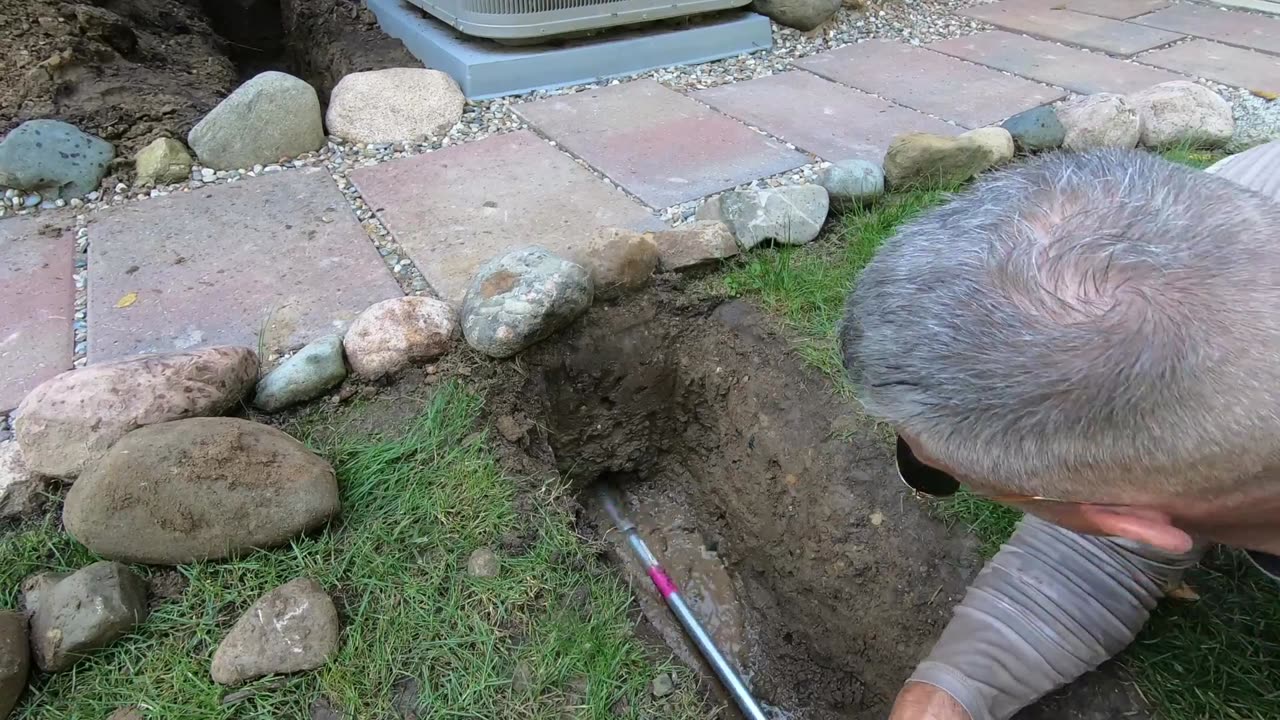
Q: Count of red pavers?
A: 11